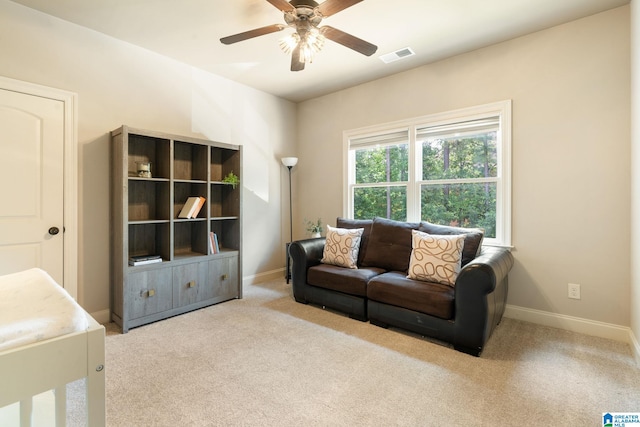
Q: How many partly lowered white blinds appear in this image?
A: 2